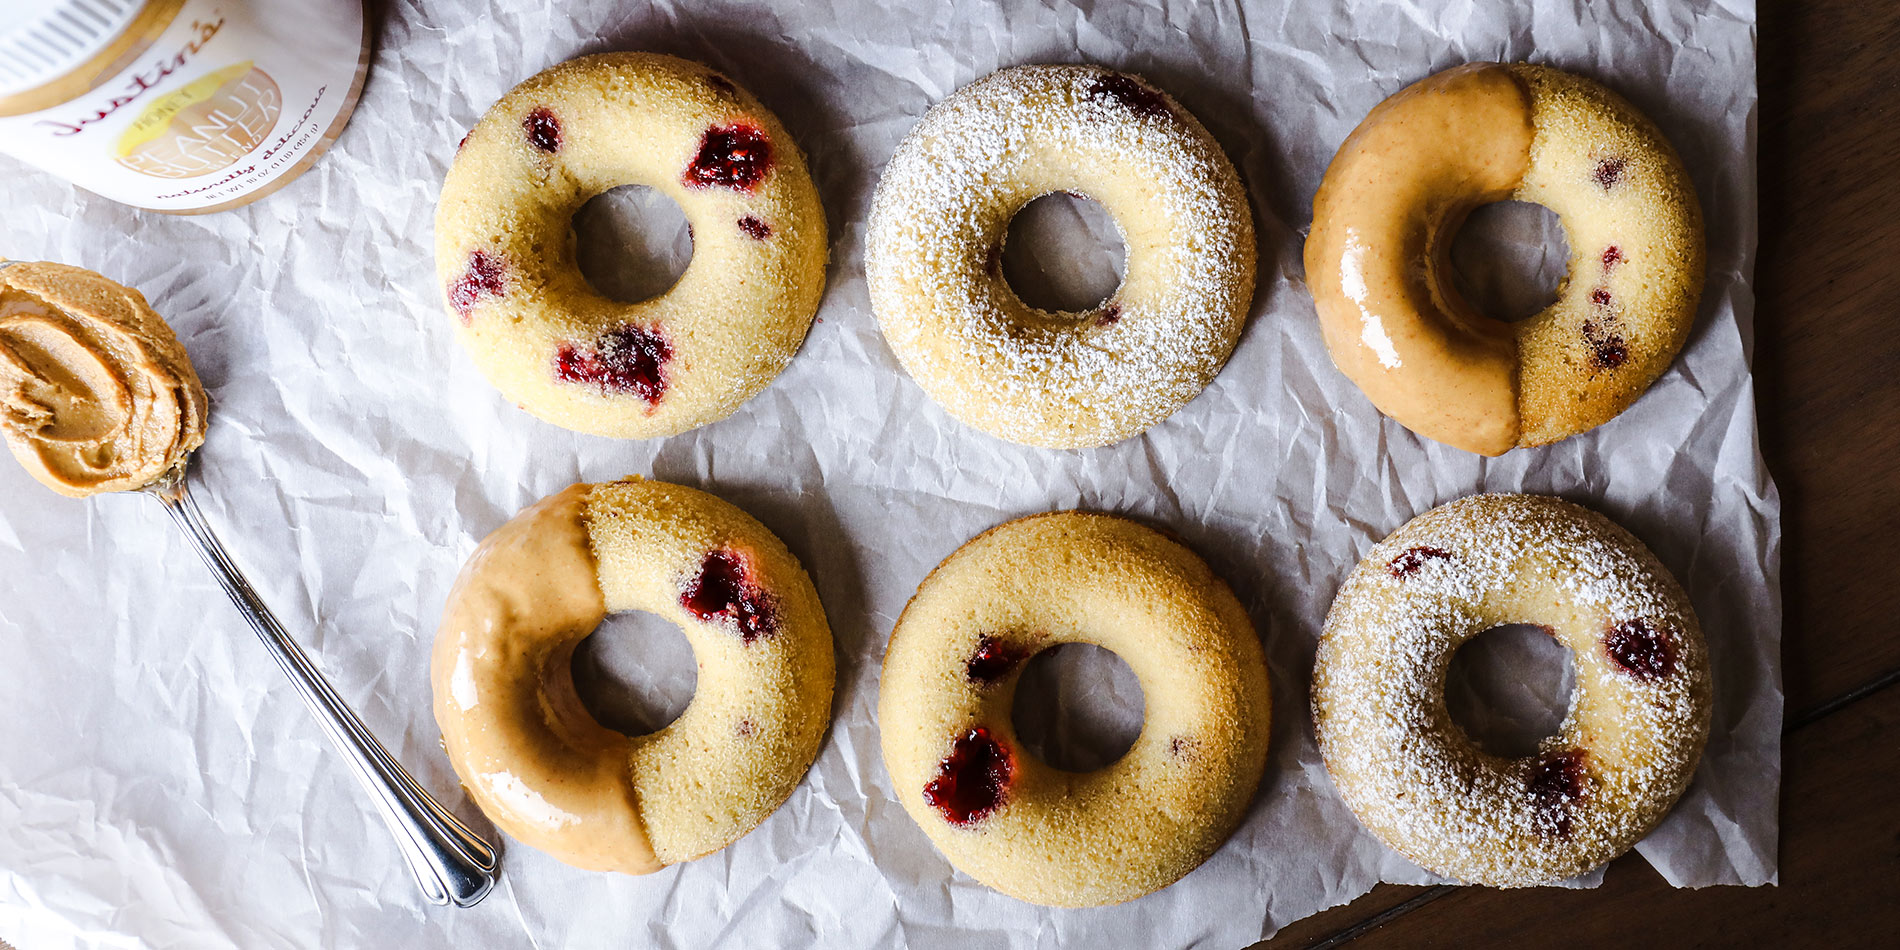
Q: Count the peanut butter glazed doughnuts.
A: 2